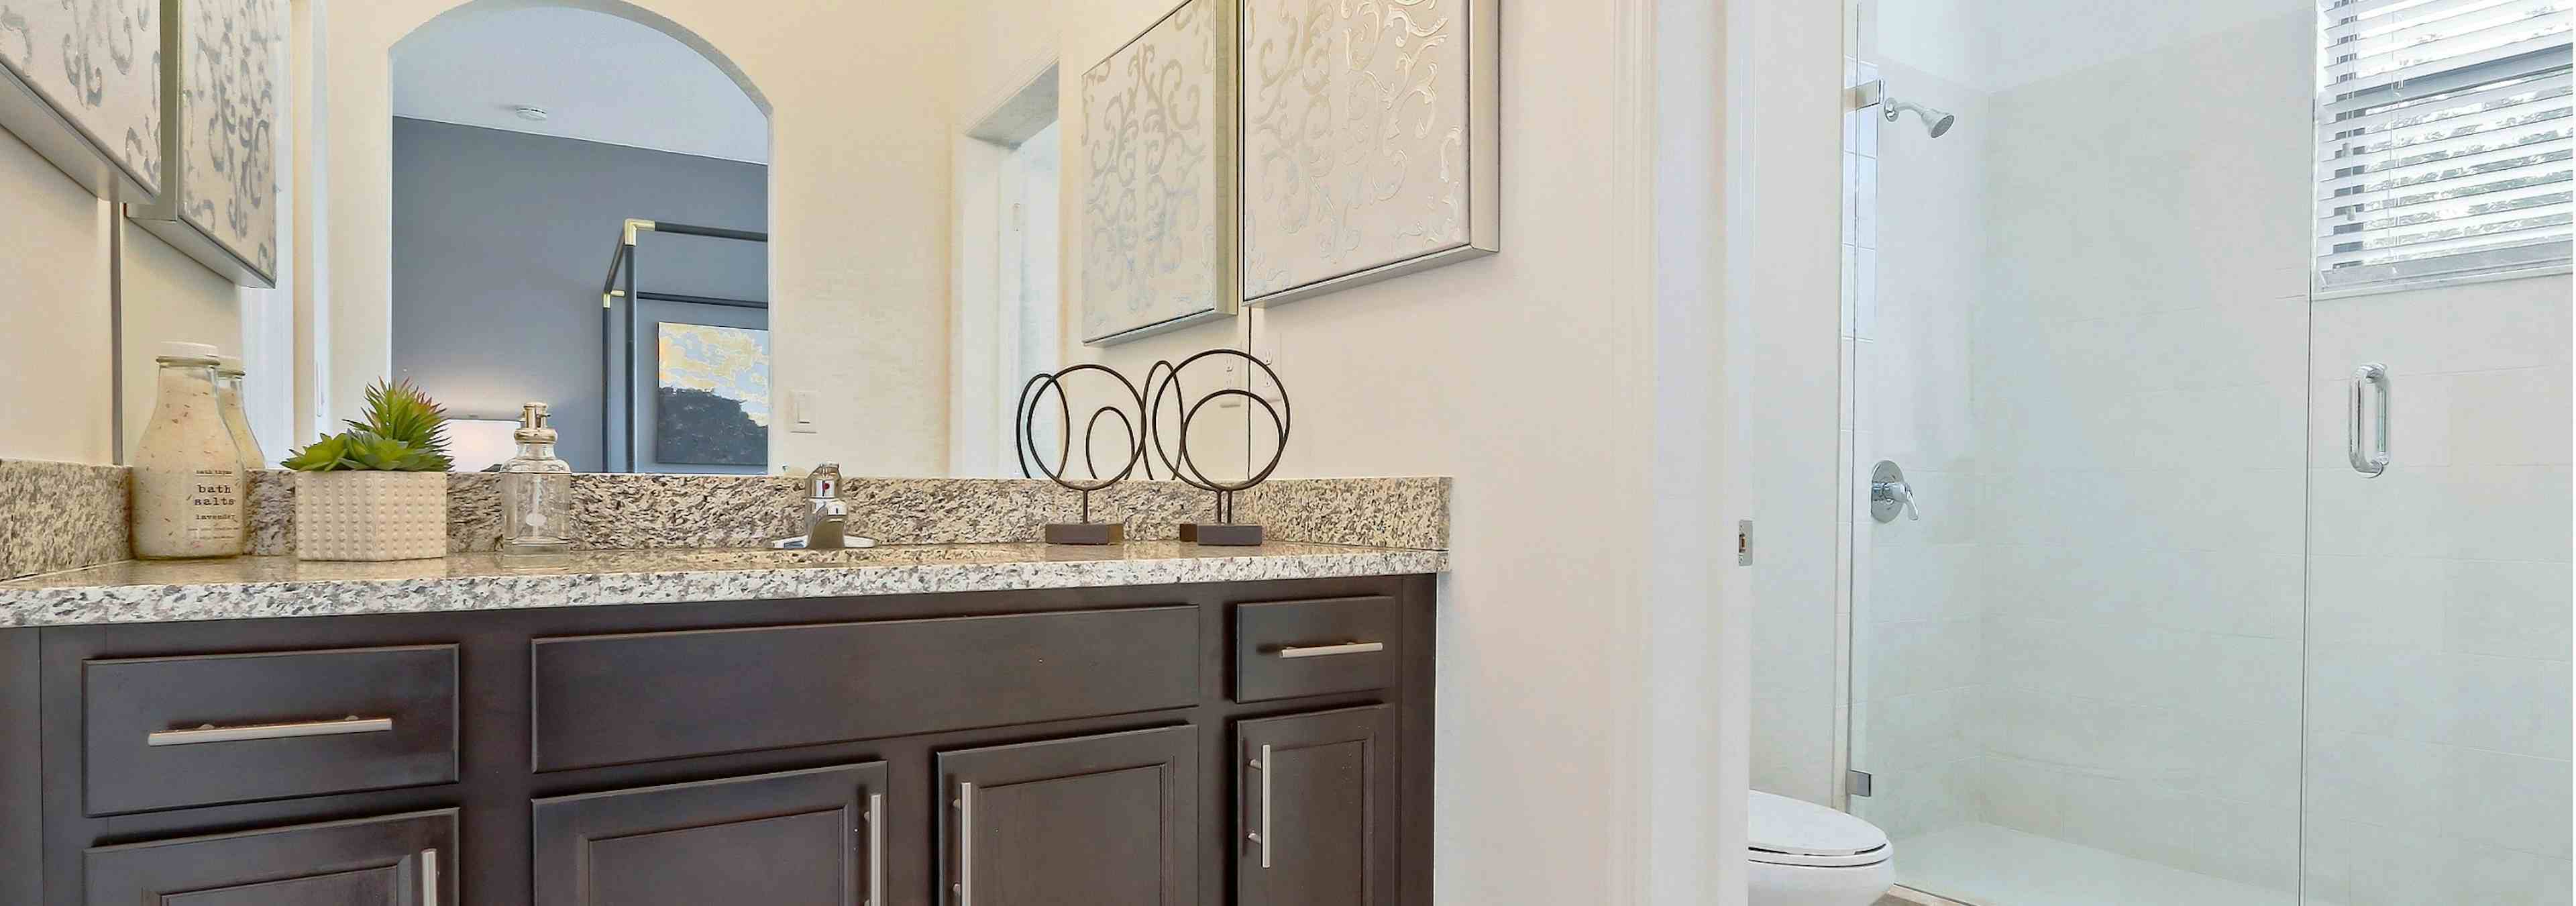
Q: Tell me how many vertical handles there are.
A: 5